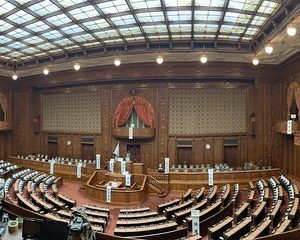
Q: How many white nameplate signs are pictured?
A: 12